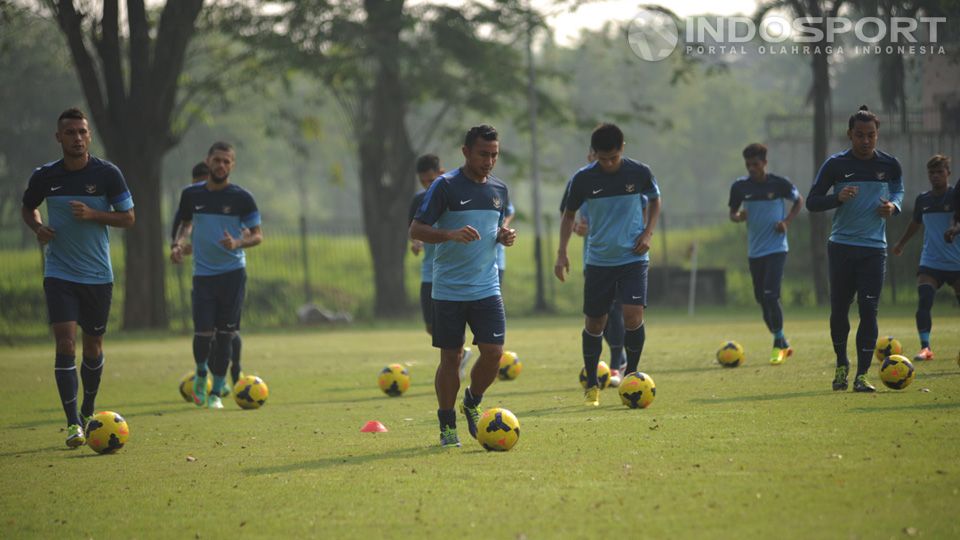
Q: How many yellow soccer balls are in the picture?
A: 11